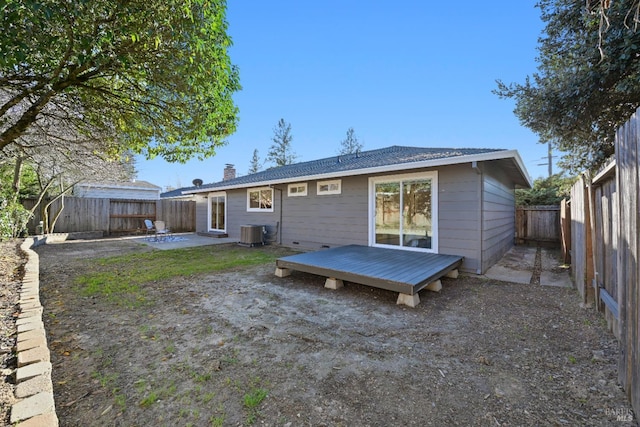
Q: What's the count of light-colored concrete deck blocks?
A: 5